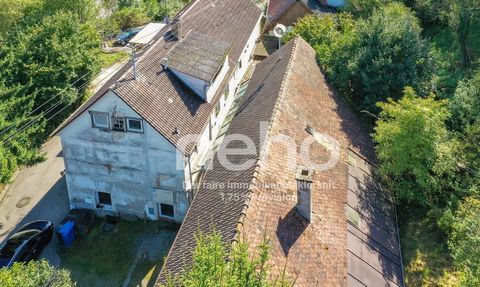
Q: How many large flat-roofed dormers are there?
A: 1